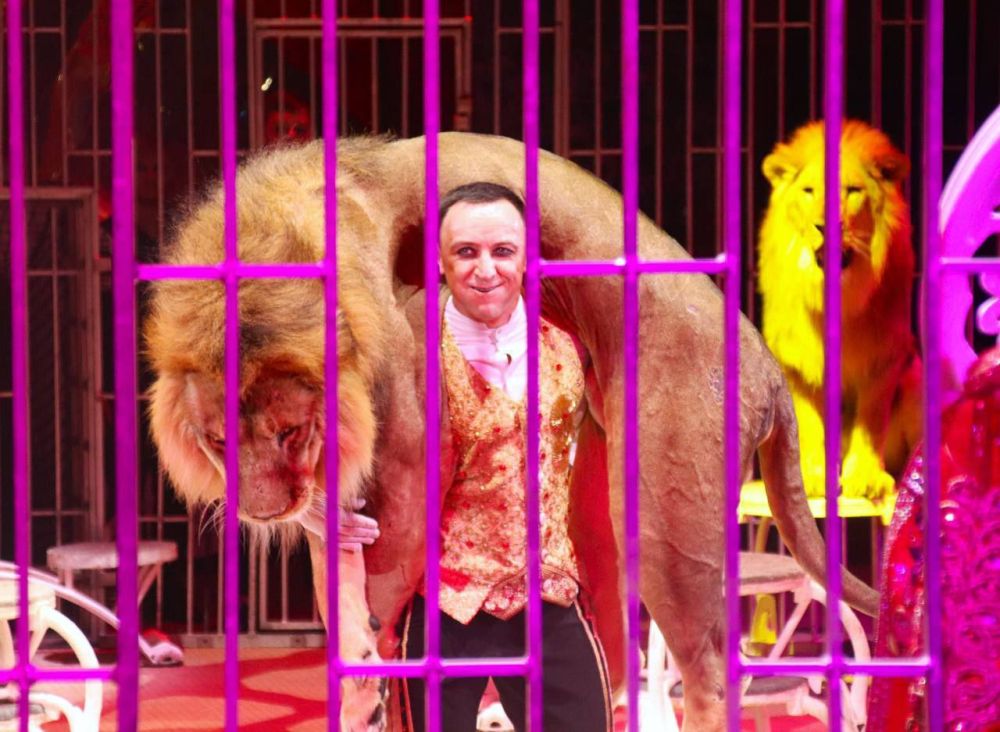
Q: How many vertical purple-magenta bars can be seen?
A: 10